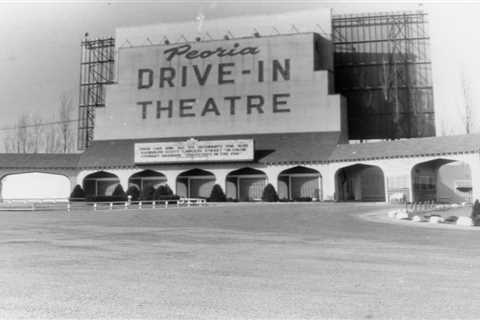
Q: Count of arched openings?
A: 8